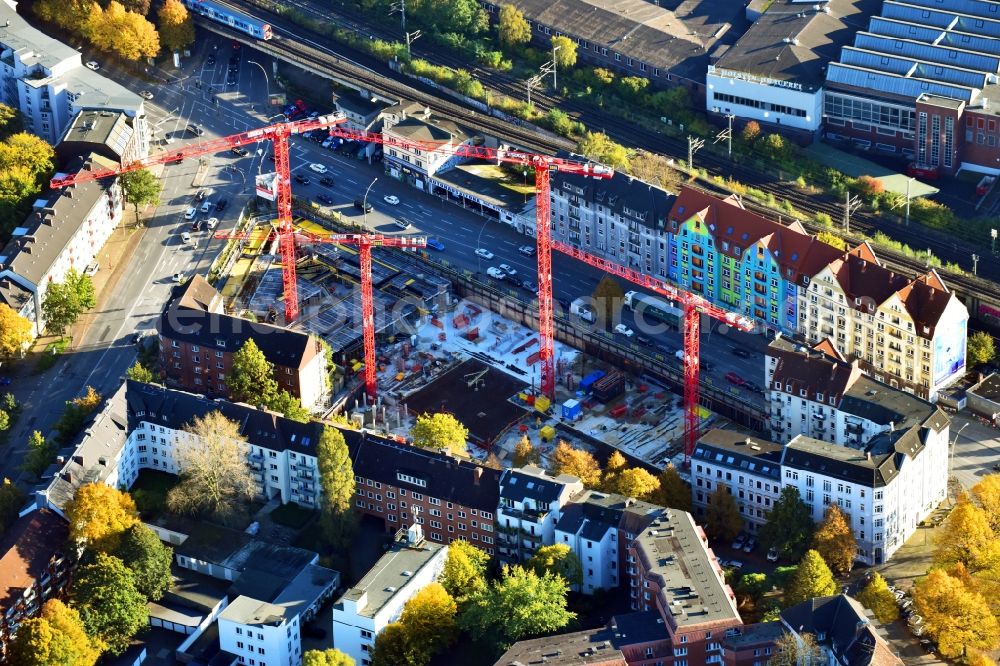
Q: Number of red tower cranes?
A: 4